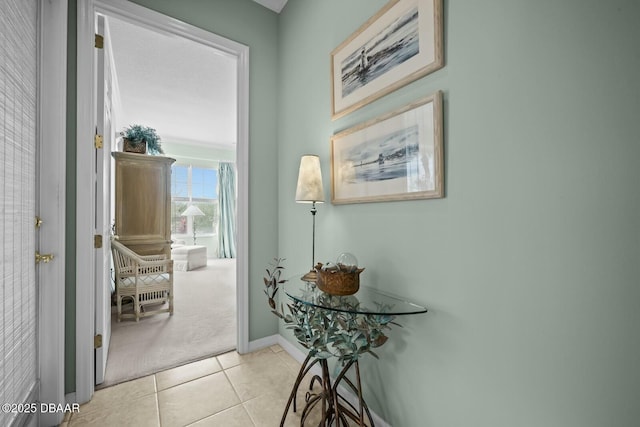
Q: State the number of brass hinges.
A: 4